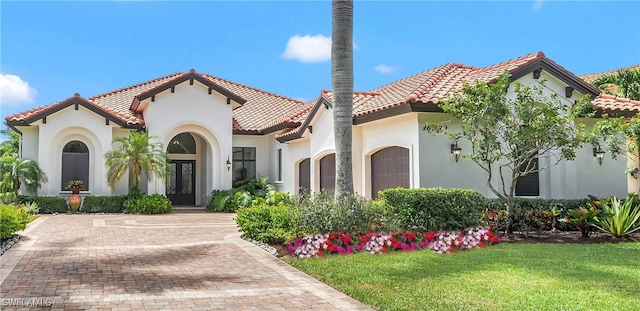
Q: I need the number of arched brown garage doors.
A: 3